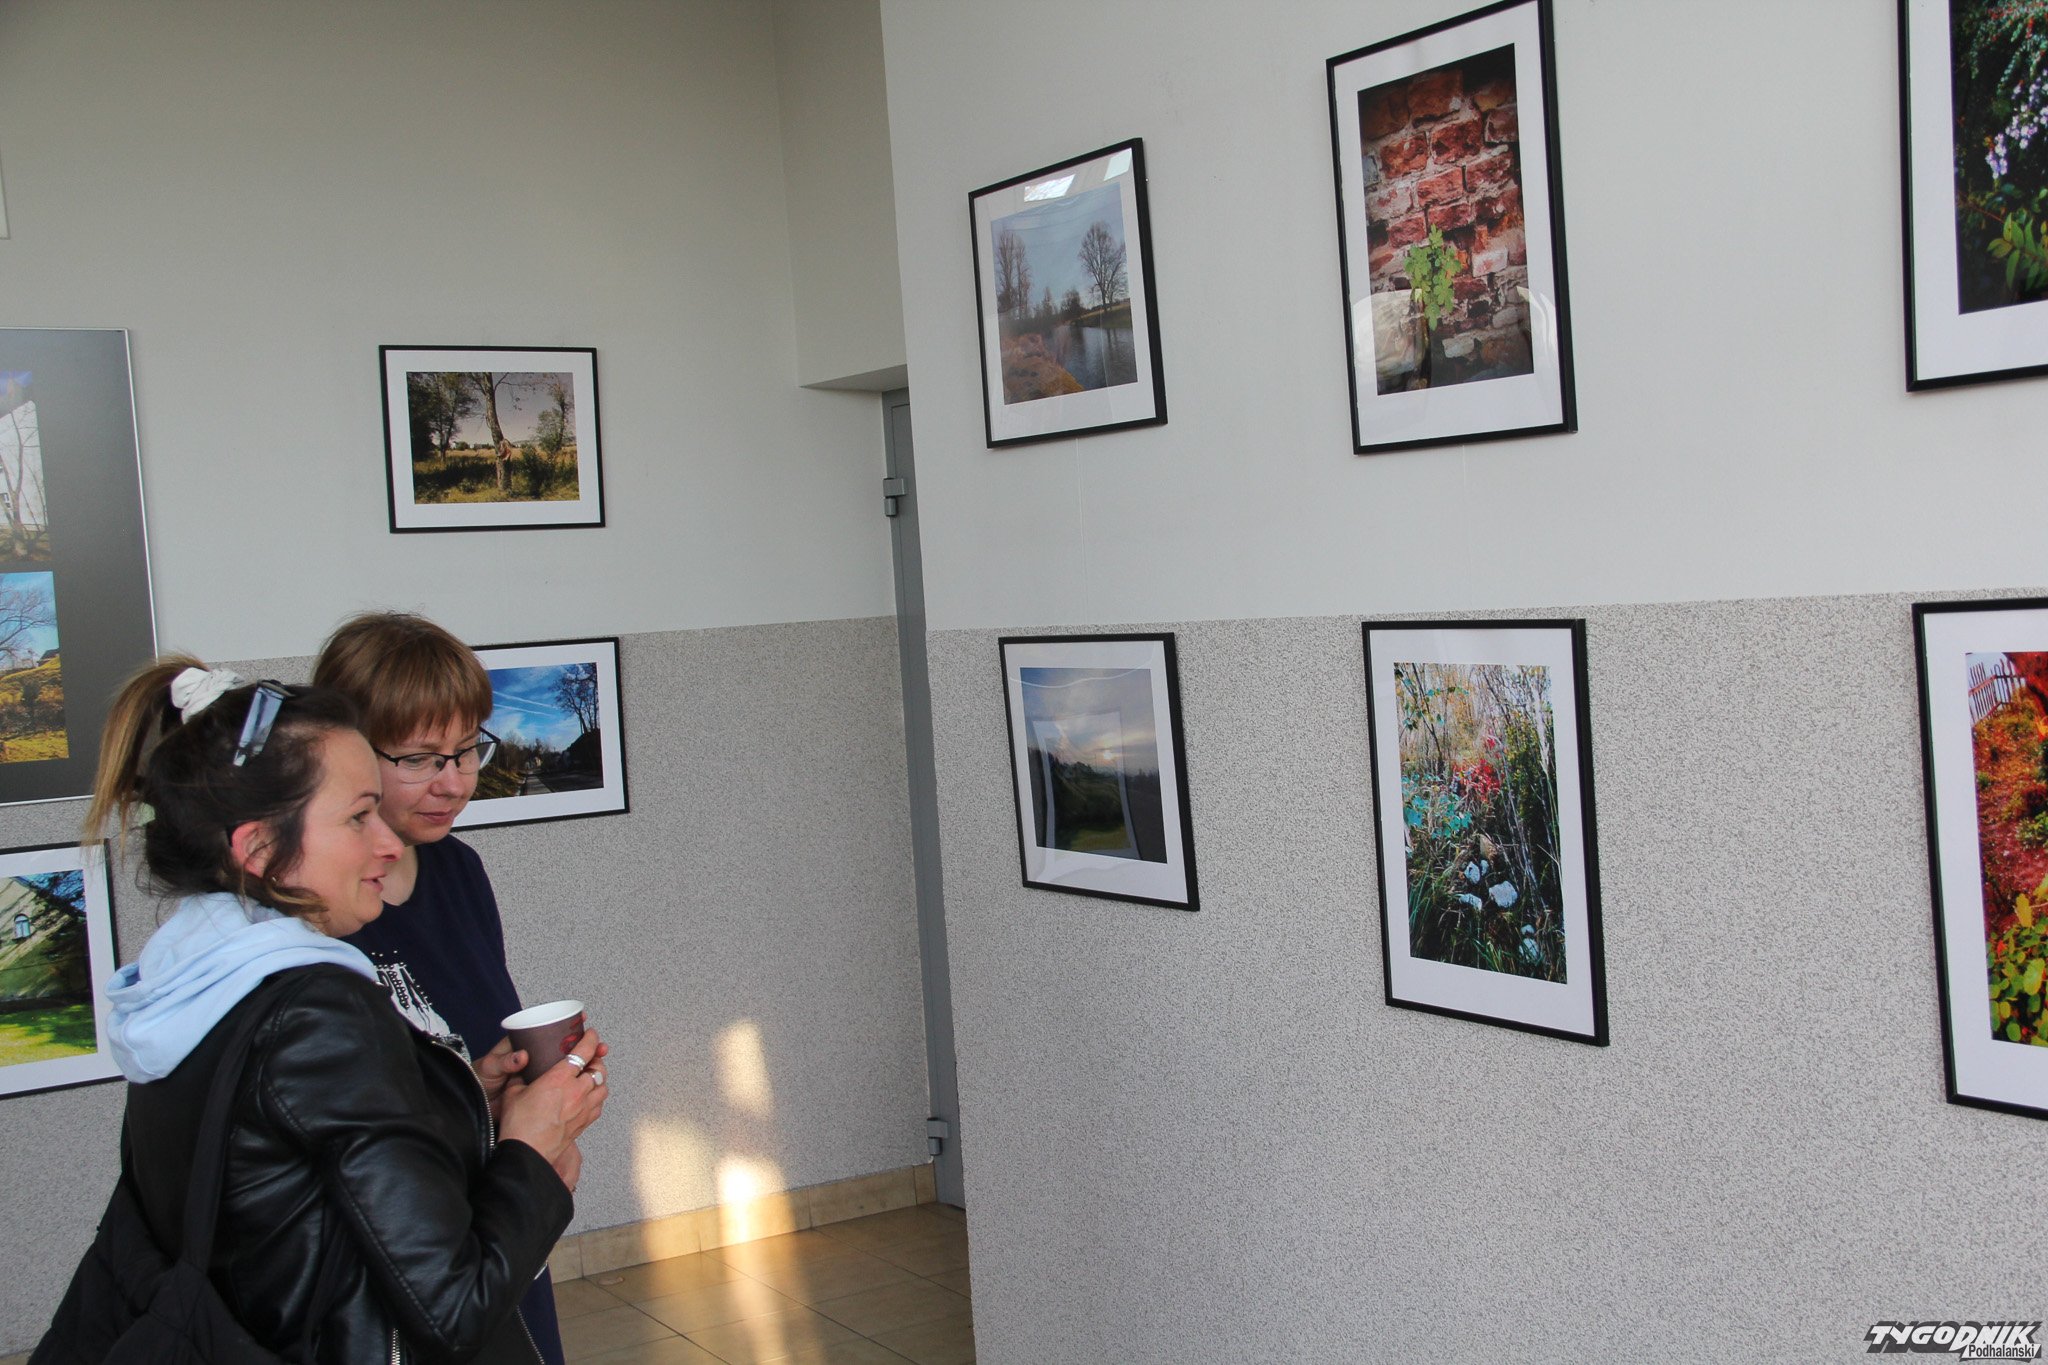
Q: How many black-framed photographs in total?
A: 9